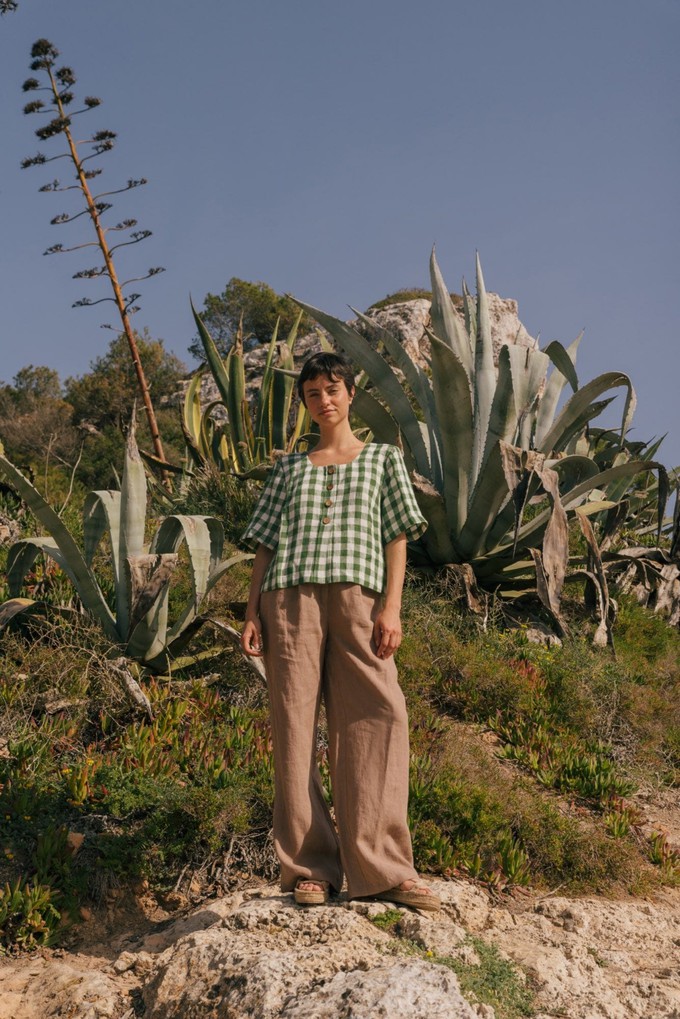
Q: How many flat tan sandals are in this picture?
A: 2